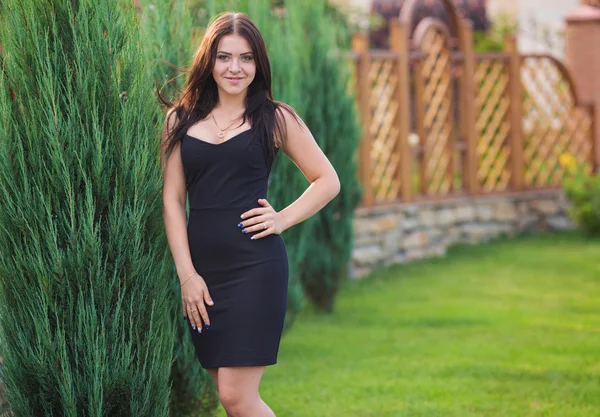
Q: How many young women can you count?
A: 1